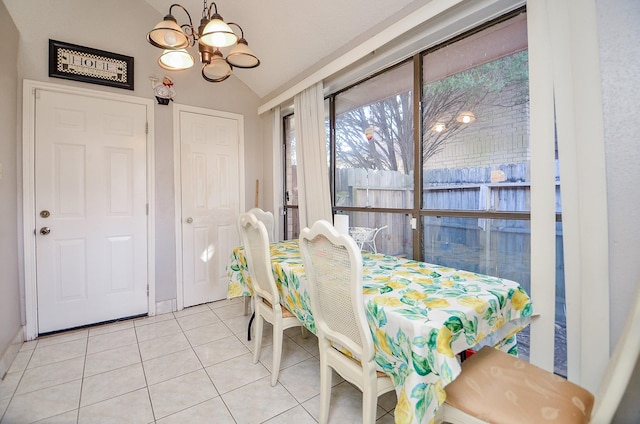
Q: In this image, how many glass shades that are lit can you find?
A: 2